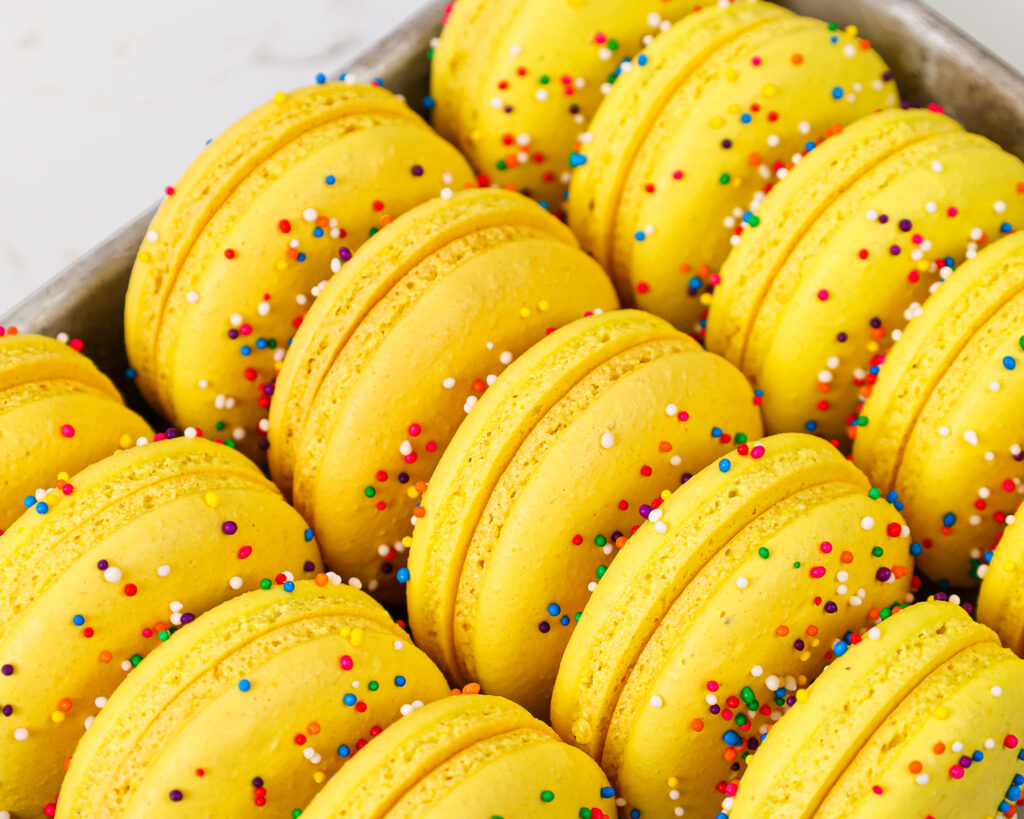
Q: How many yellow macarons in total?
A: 14